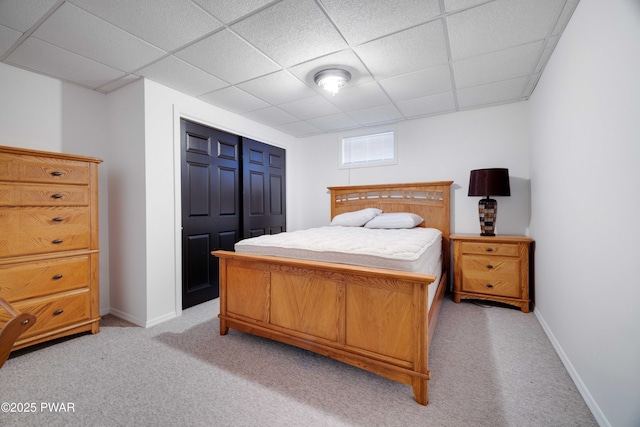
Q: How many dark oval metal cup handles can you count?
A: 9